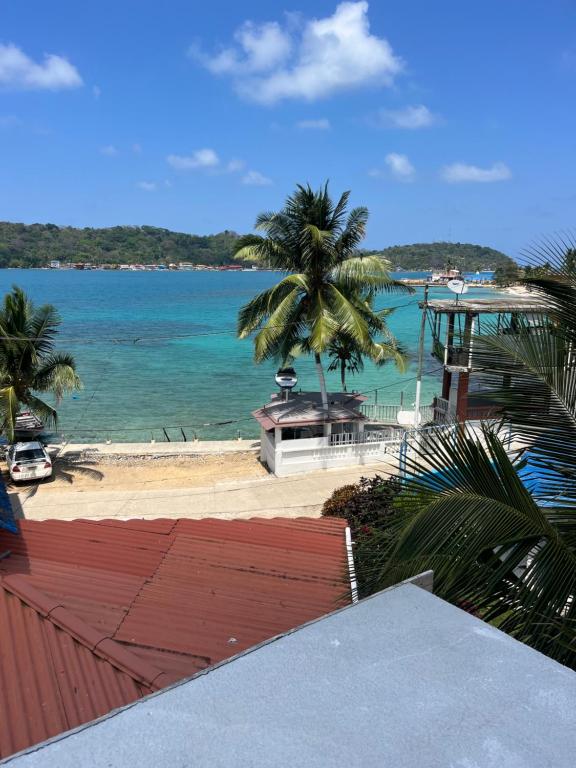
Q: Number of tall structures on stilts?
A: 1